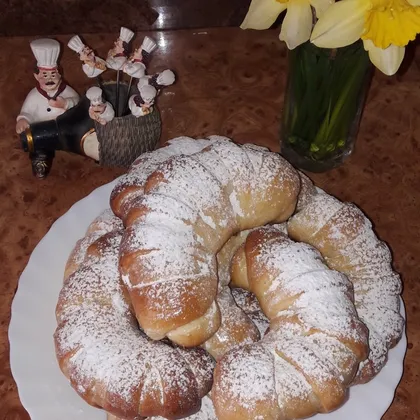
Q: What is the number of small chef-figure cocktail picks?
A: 6